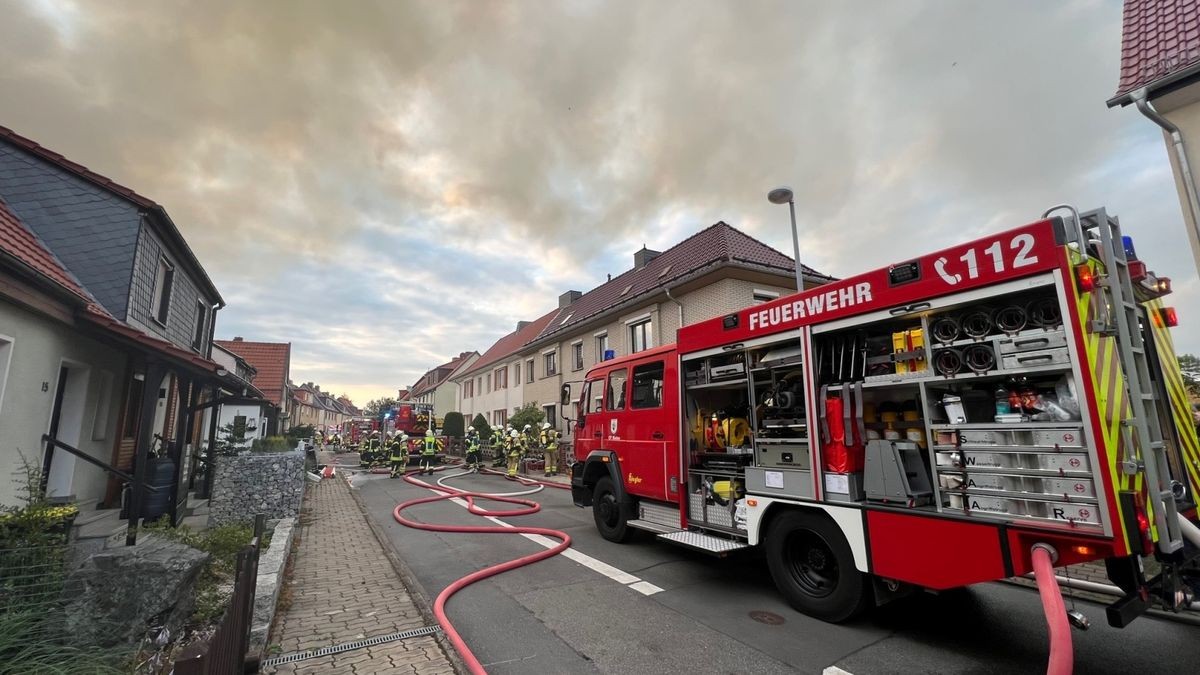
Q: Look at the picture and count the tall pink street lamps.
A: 0